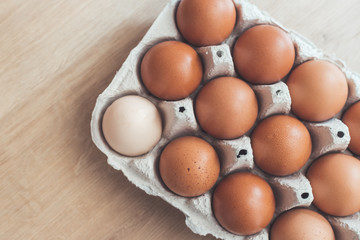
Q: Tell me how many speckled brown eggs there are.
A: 1